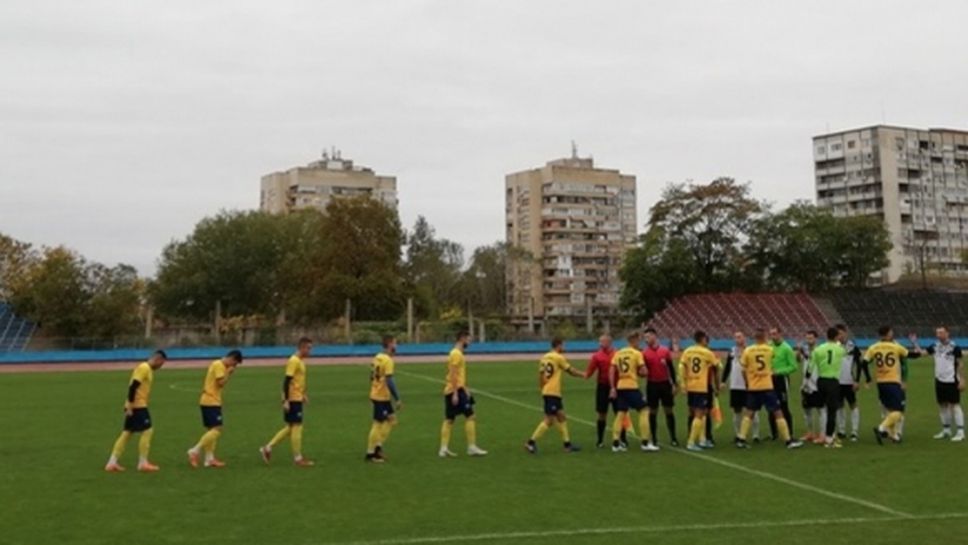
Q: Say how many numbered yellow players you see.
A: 6